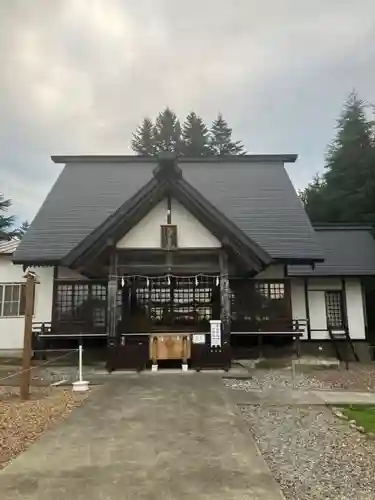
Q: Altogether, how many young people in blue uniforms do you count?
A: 0